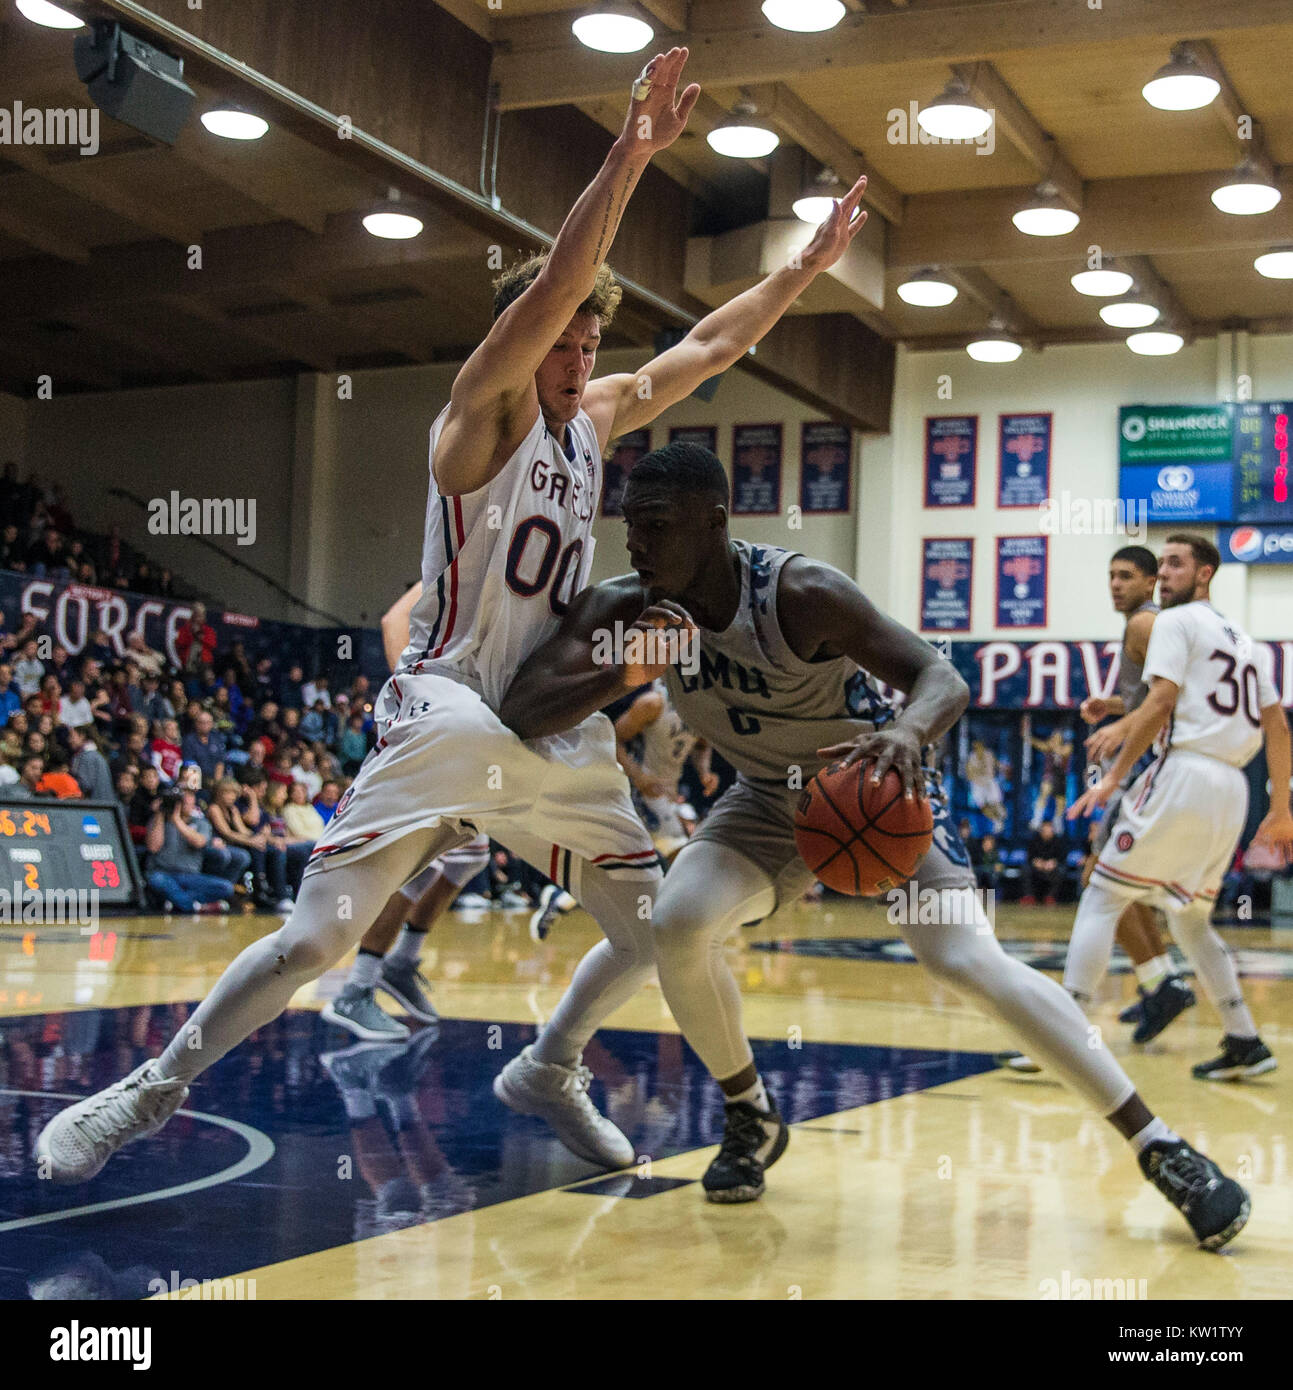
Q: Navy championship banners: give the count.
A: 8